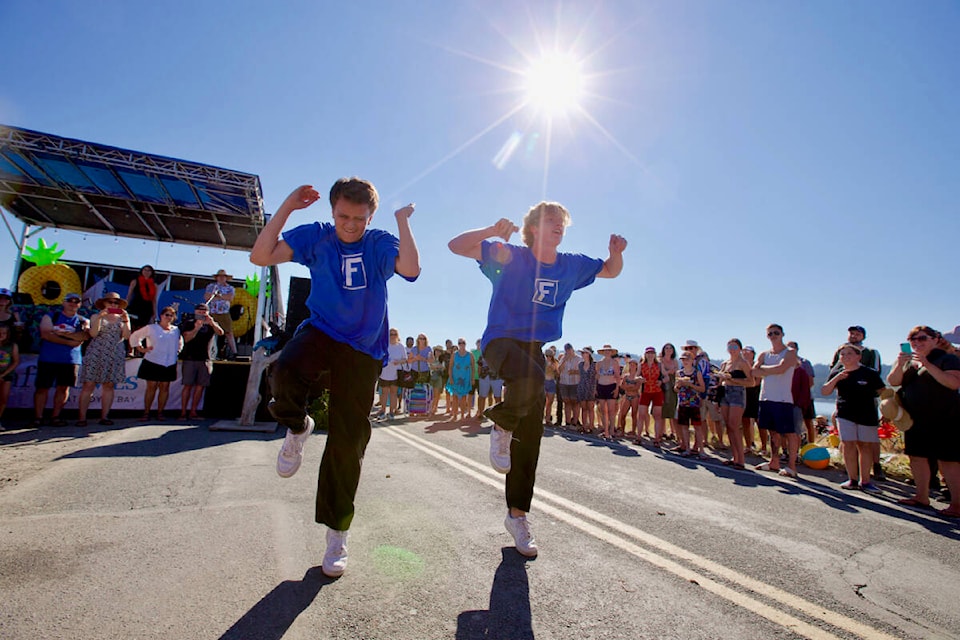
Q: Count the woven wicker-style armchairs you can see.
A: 0